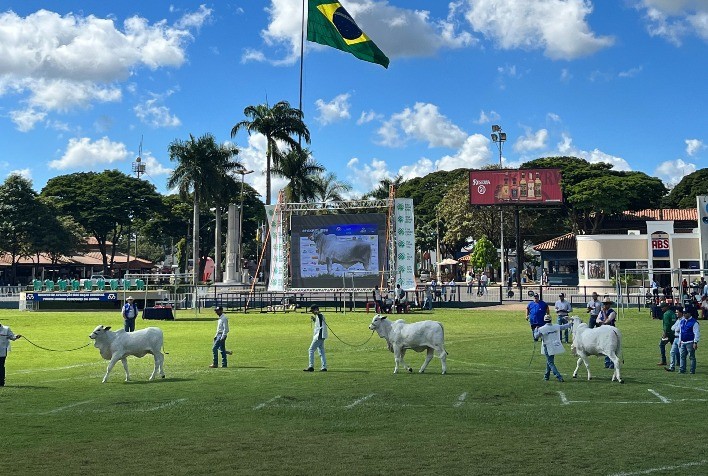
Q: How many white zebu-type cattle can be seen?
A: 3